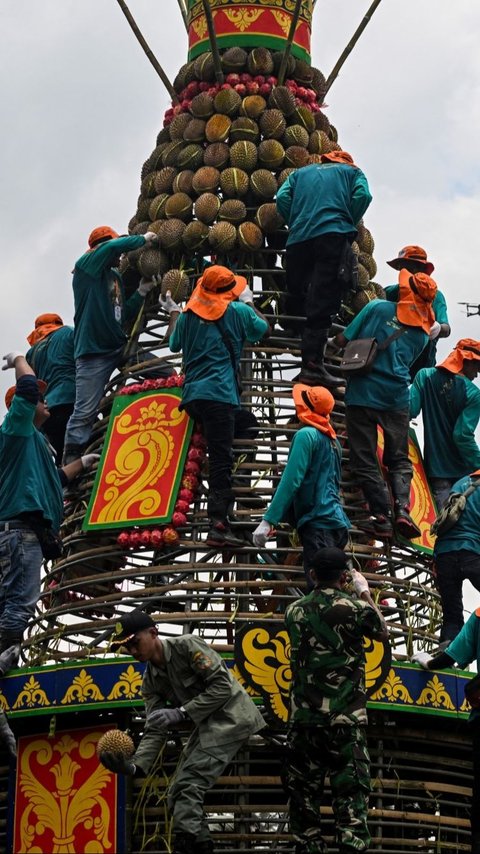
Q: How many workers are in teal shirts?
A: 11